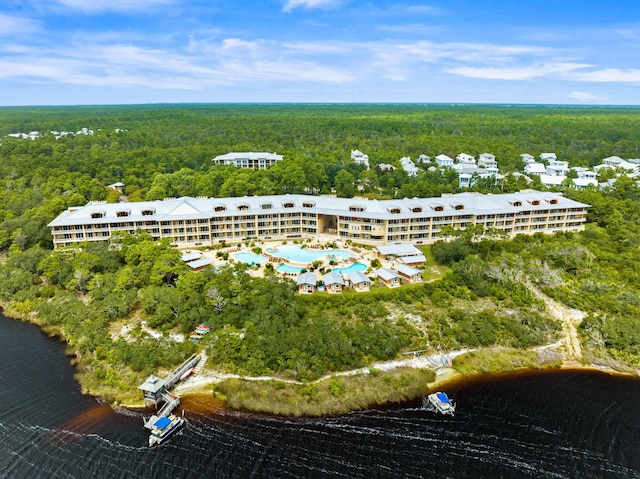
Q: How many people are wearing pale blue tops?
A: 0